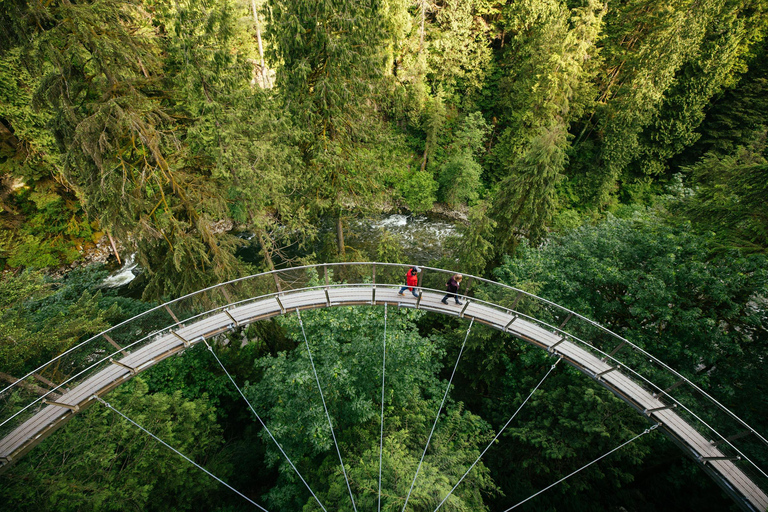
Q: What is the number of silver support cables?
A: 7